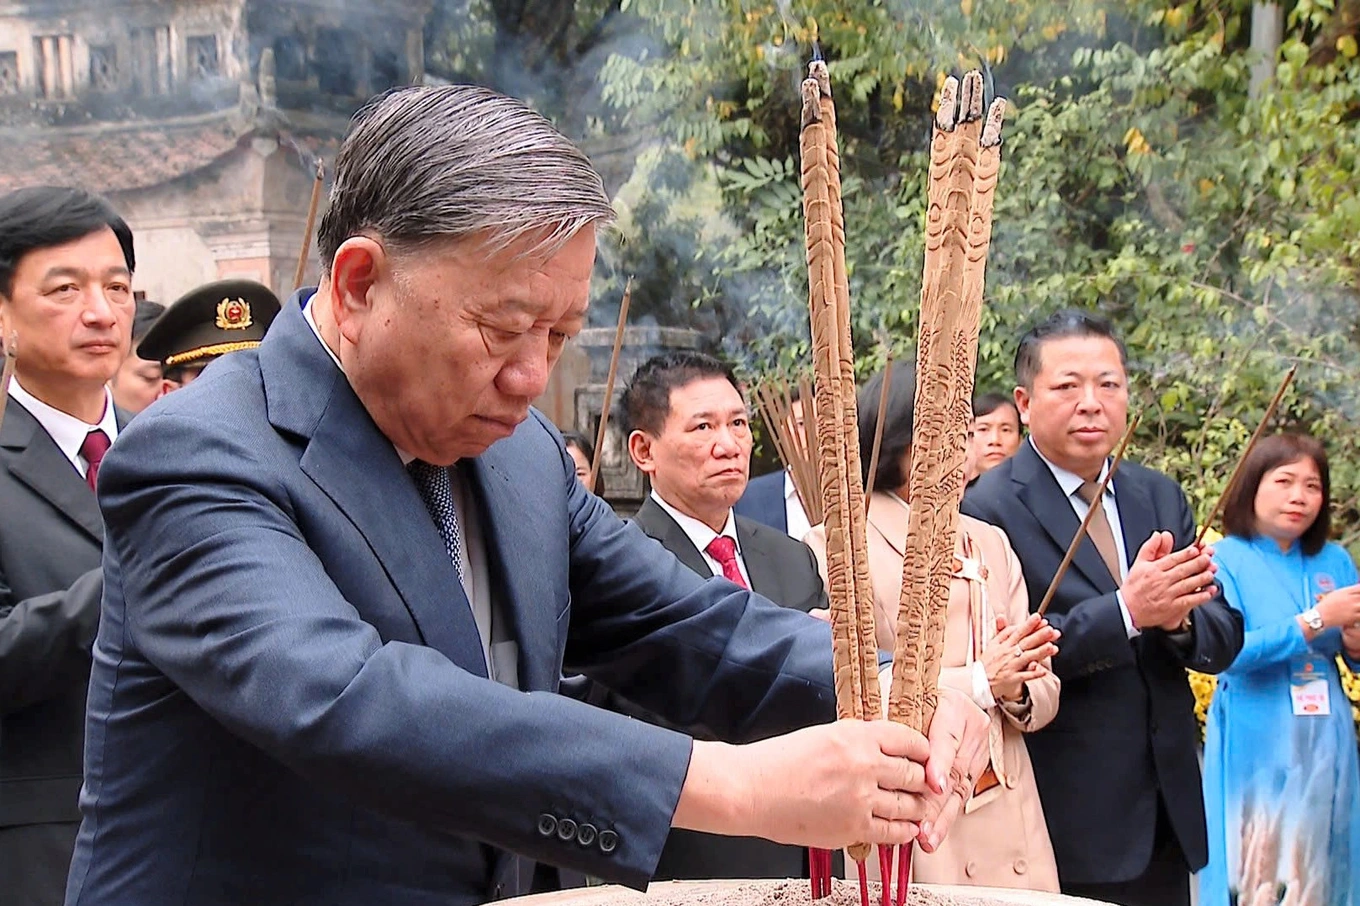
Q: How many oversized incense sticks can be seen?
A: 5